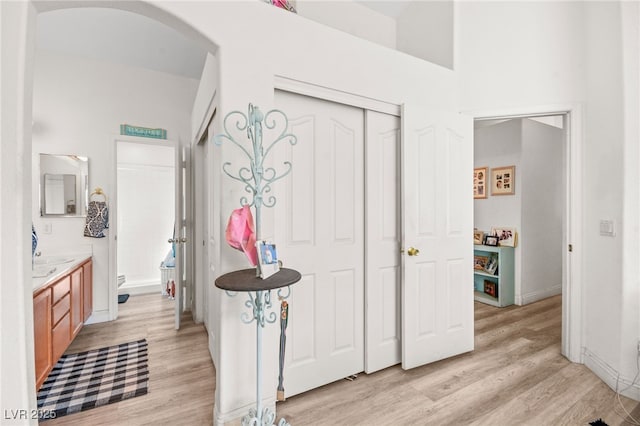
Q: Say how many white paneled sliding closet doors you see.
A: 2